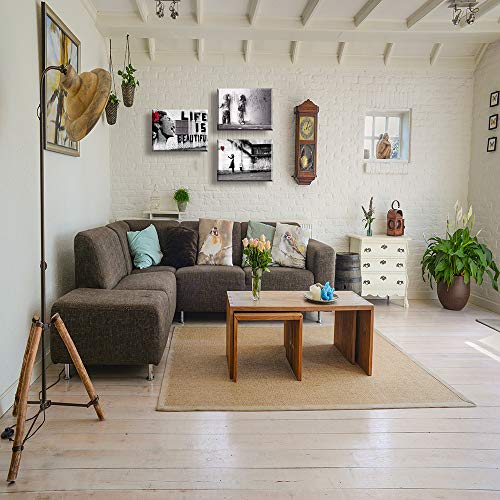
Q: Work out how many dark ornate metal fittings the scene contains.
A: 9